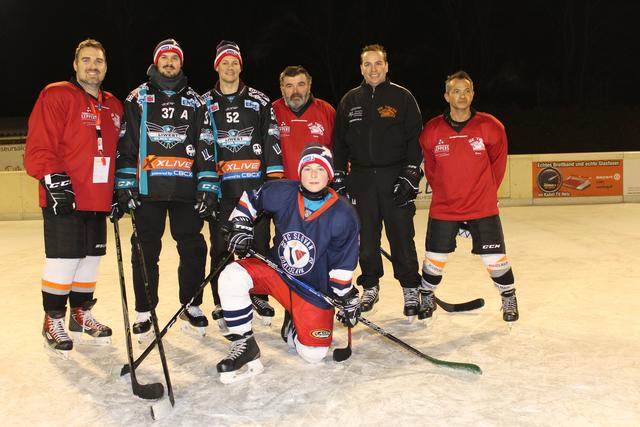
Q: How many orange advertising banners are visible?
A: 1